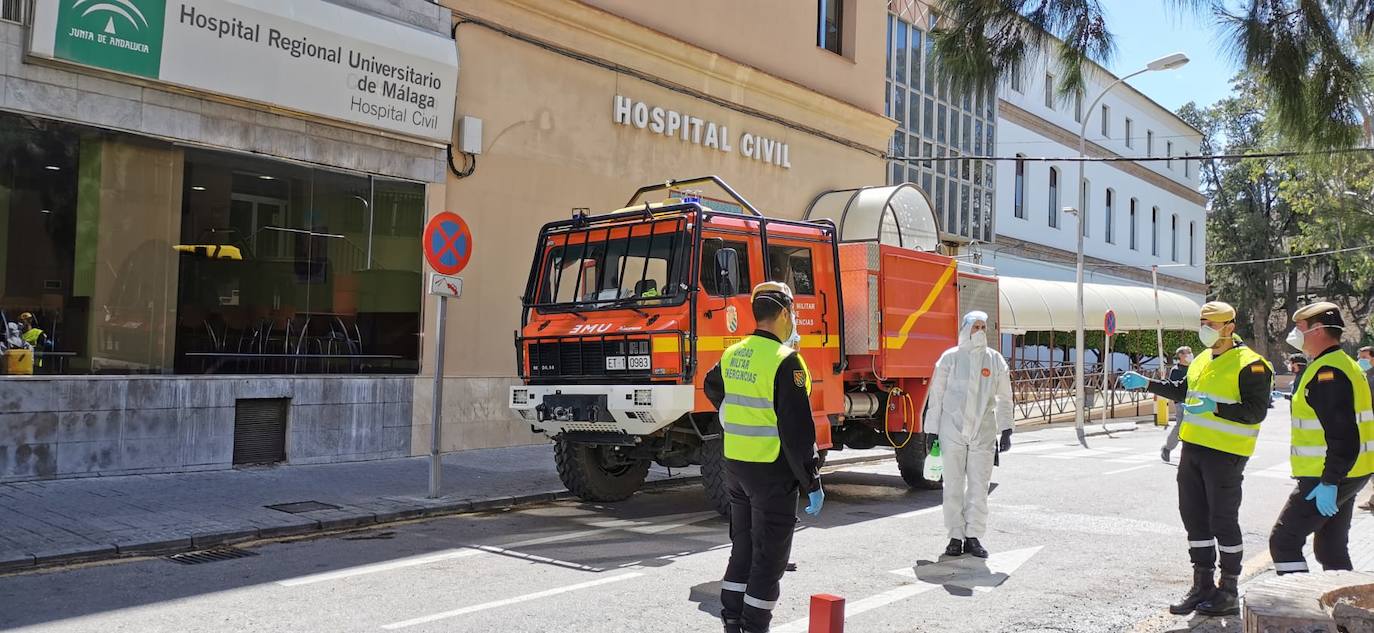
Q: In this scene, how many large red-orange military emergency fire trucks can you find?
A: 1